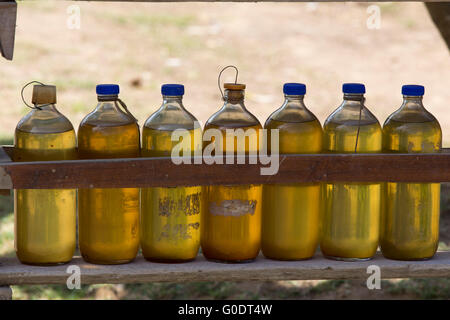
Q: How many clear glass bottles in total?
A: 7